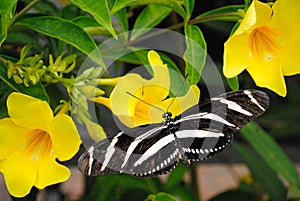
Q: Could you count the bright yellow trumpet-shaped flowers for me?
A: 3